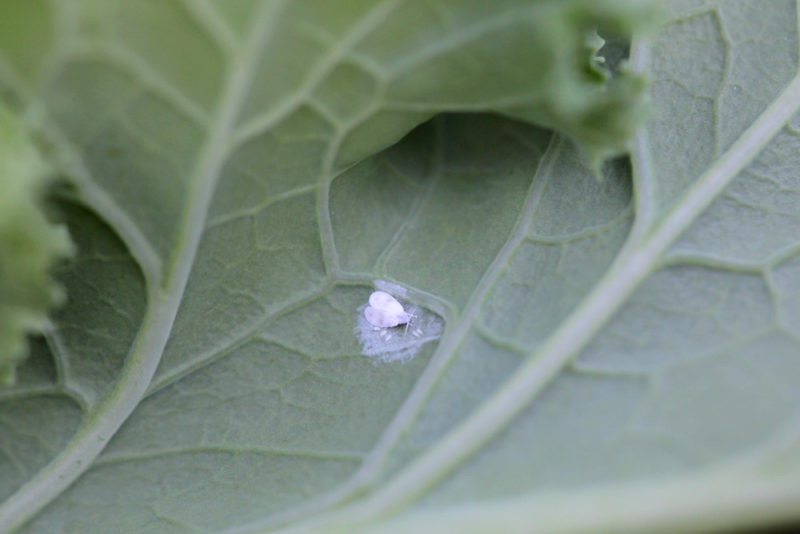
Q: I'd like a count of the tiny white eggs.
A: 5